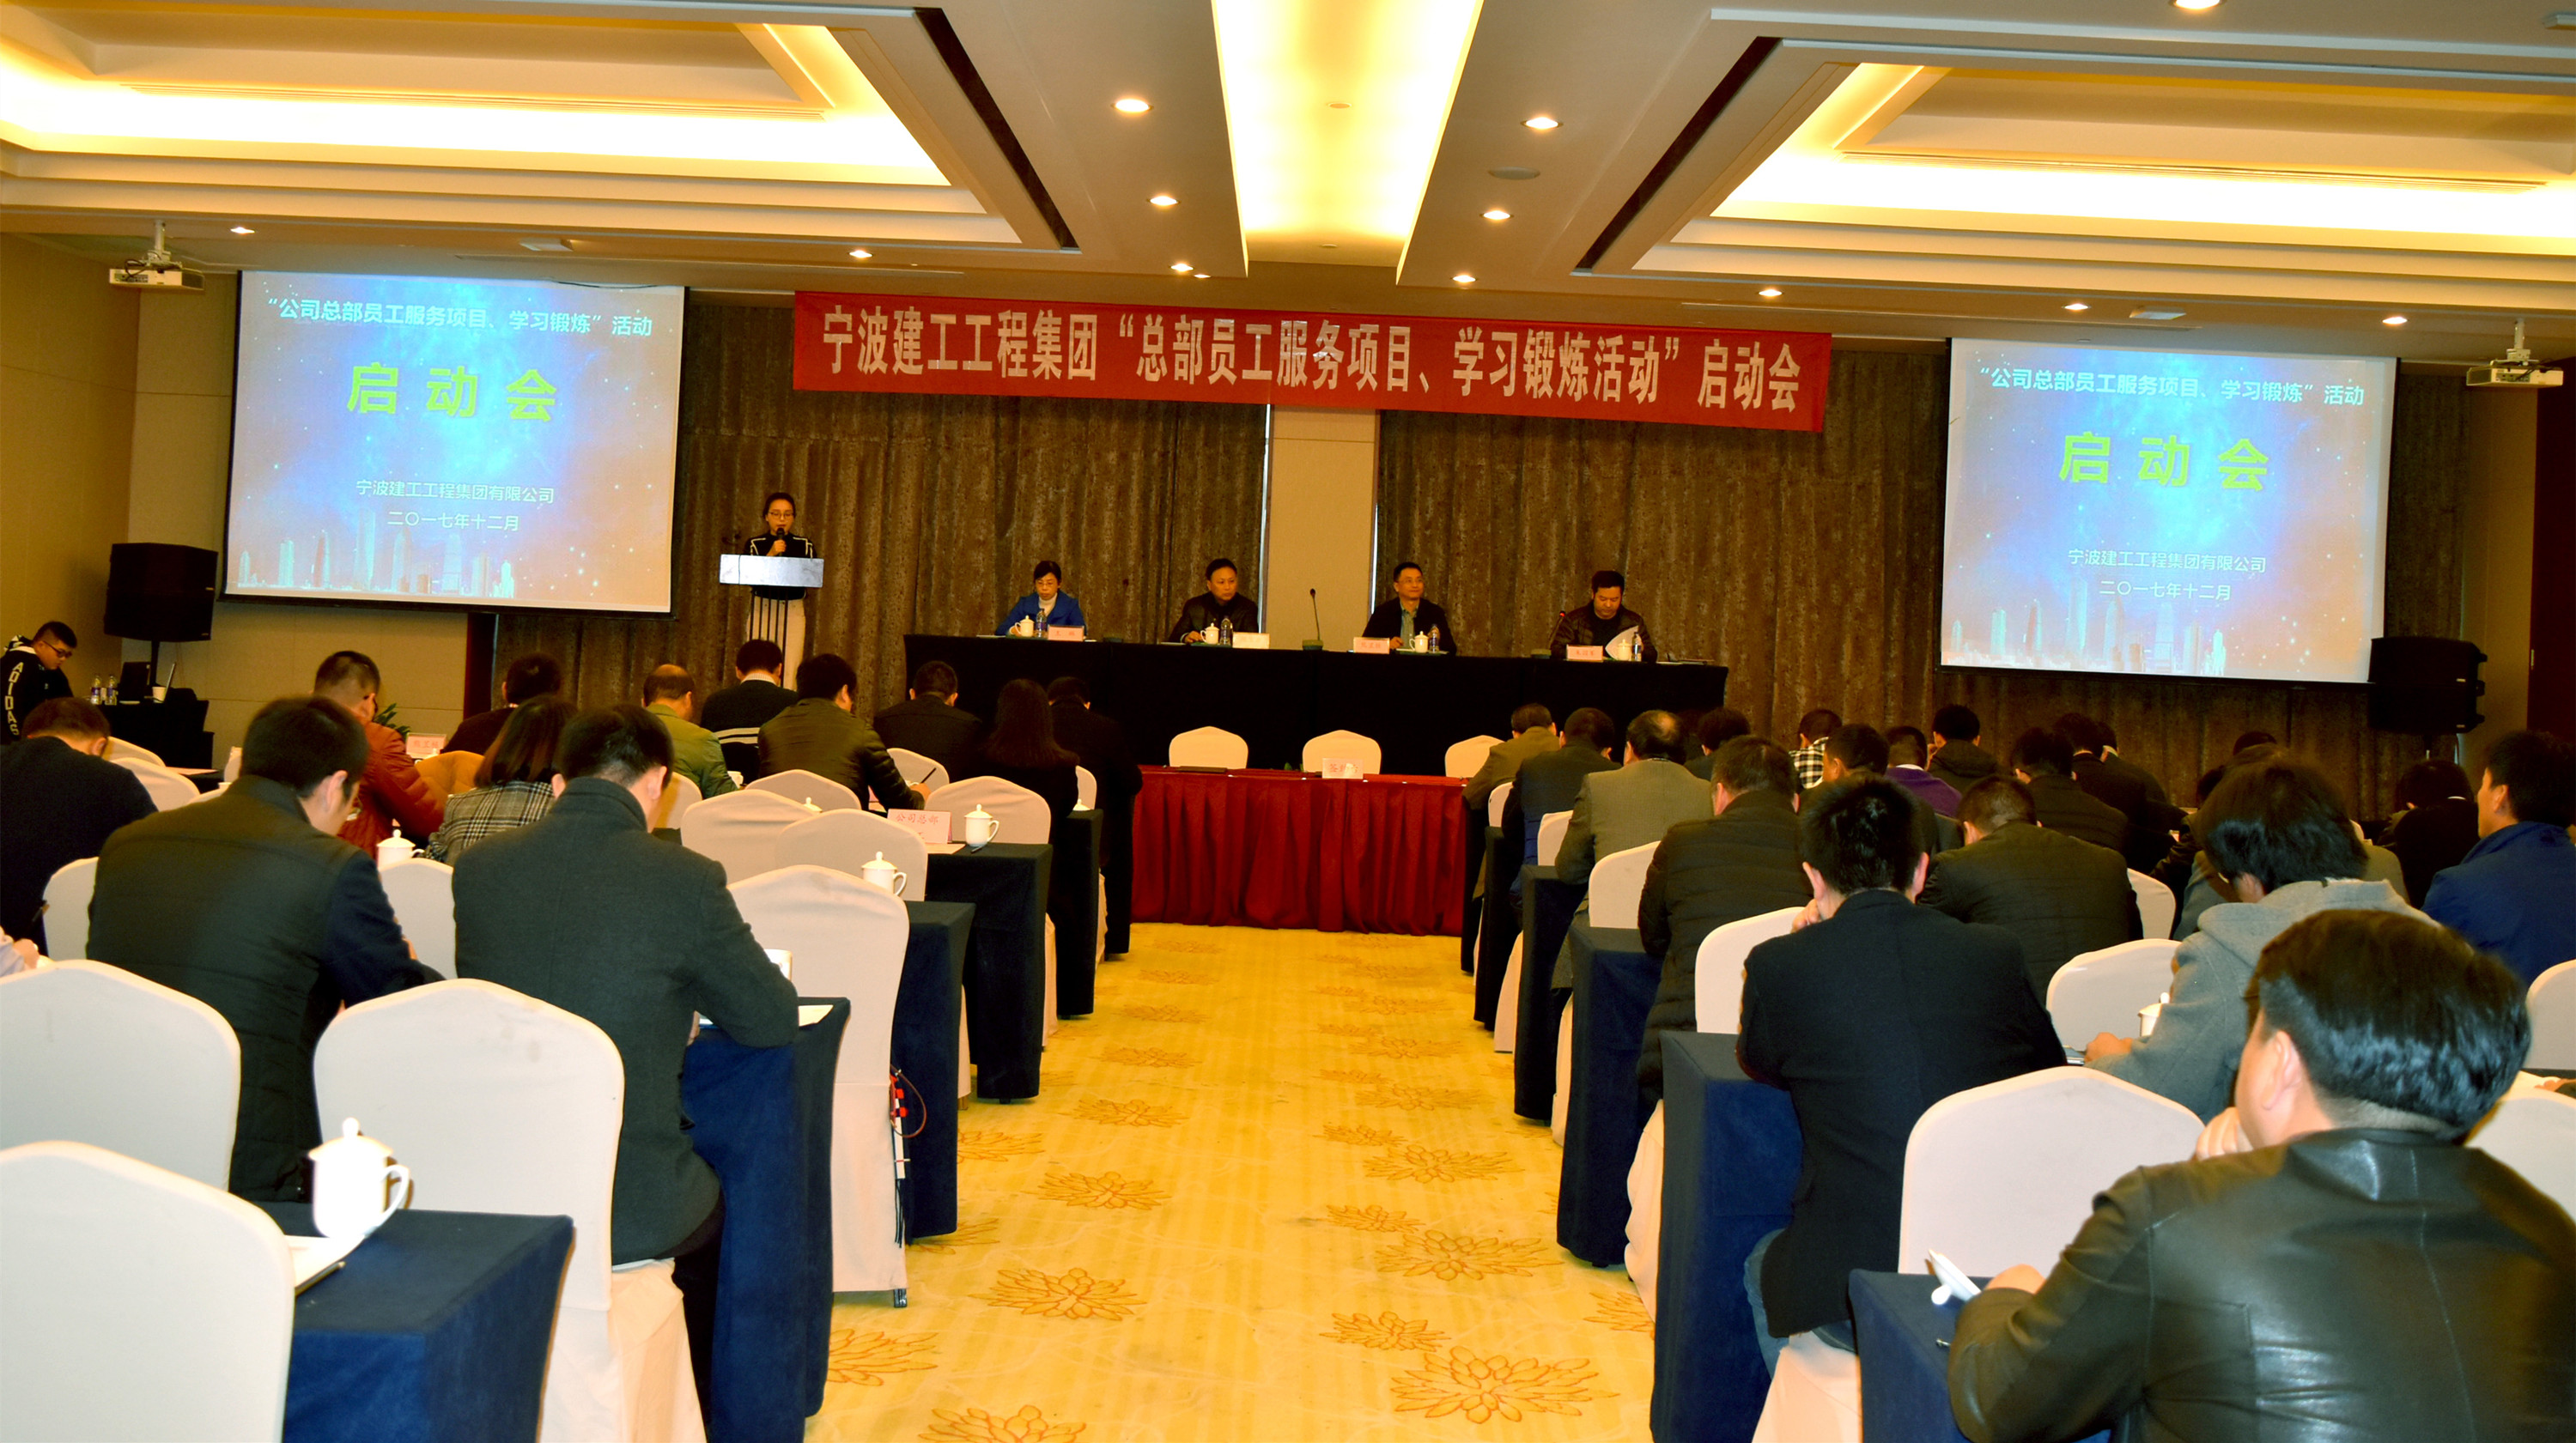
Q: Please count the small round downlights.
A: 13